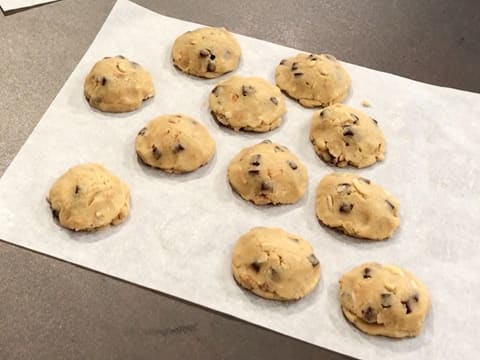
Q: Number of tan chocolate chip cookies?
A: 11